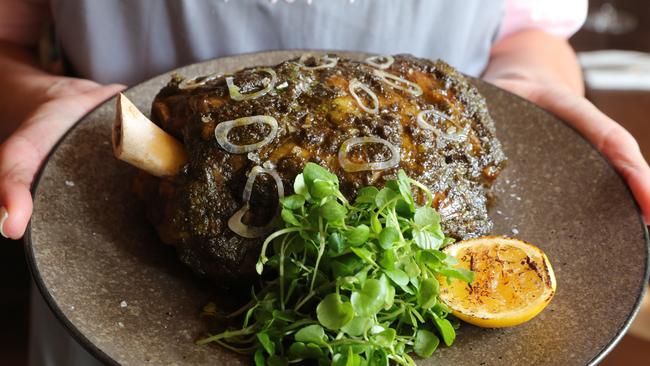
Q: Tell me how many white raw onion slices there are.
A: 10